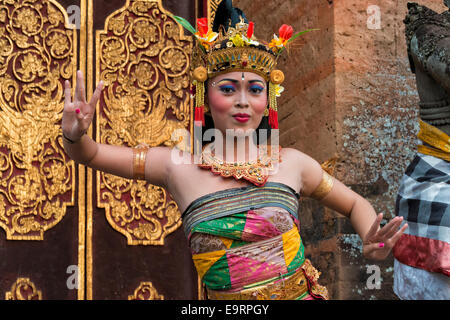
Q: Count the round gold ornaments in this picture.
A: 2